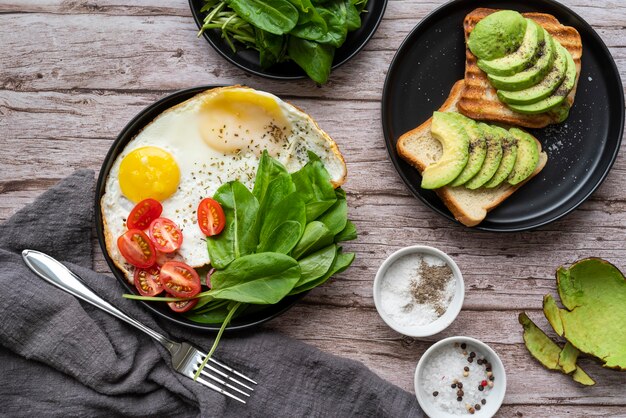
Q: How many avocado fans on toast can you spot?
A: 2